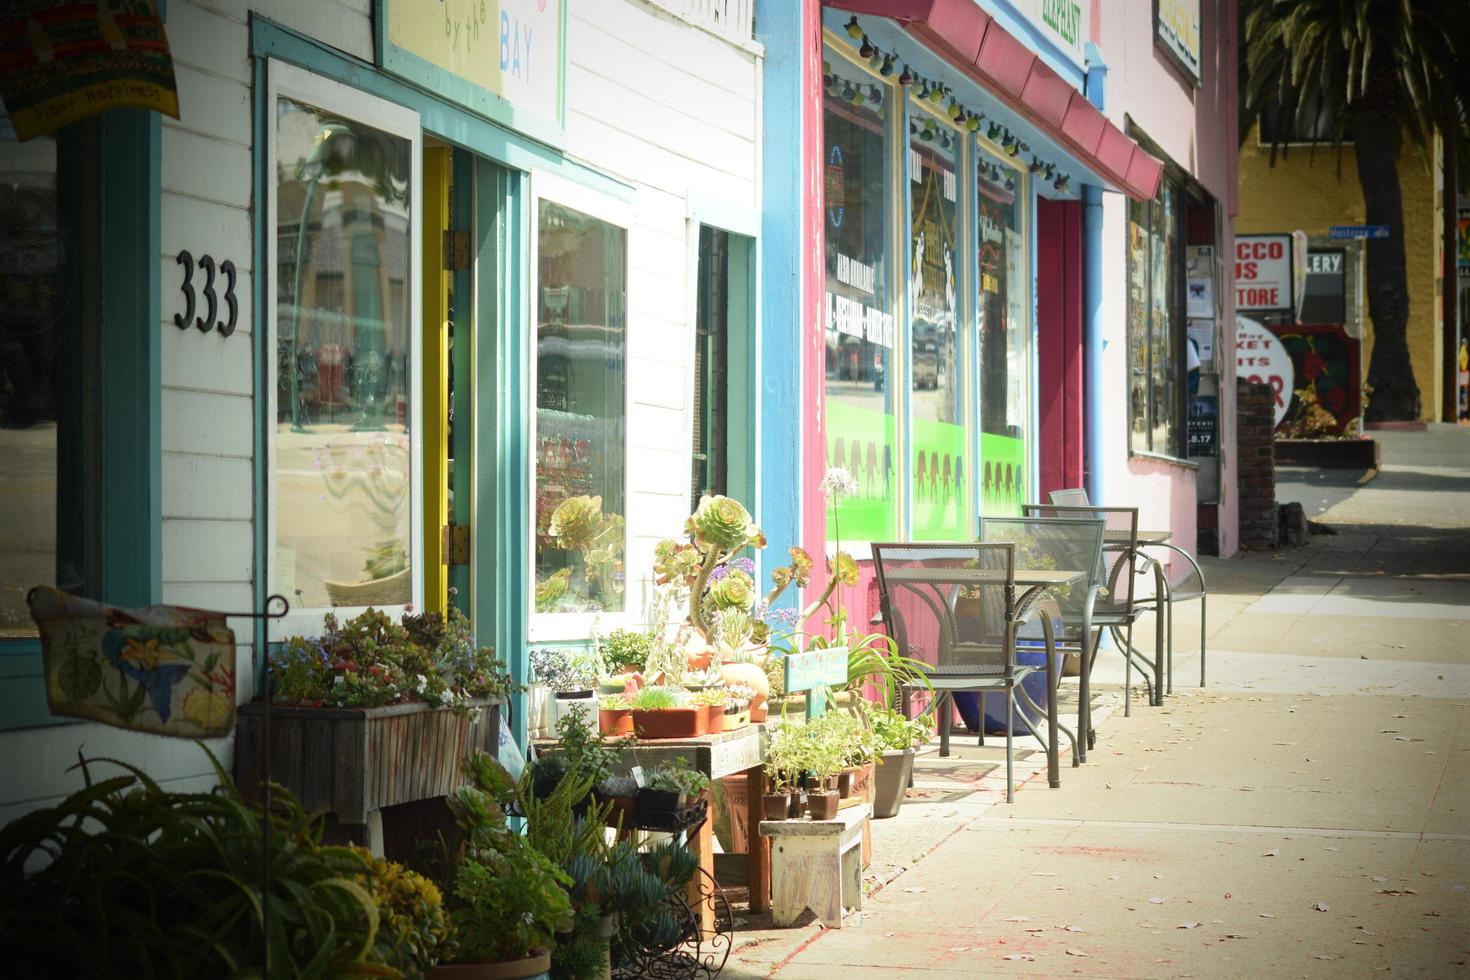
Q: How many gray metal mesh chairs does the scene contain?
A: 4